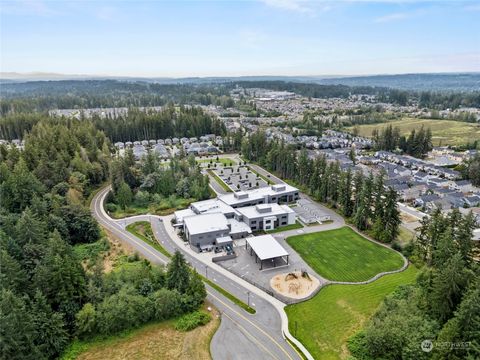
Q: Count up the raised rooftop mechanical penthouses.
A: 3